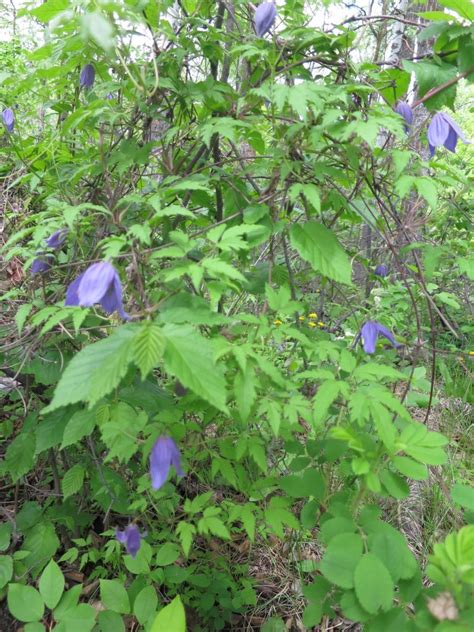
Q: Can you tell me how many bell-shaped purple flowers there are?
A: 12